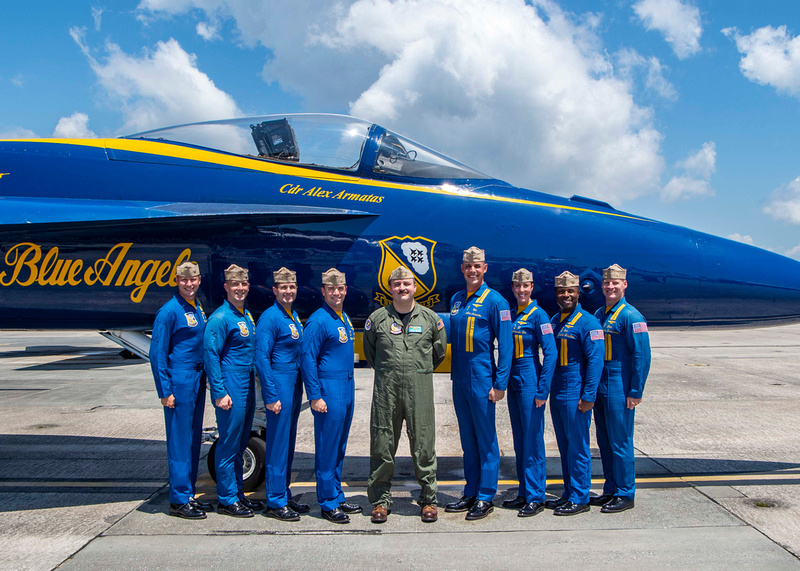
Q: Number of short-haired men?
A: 8